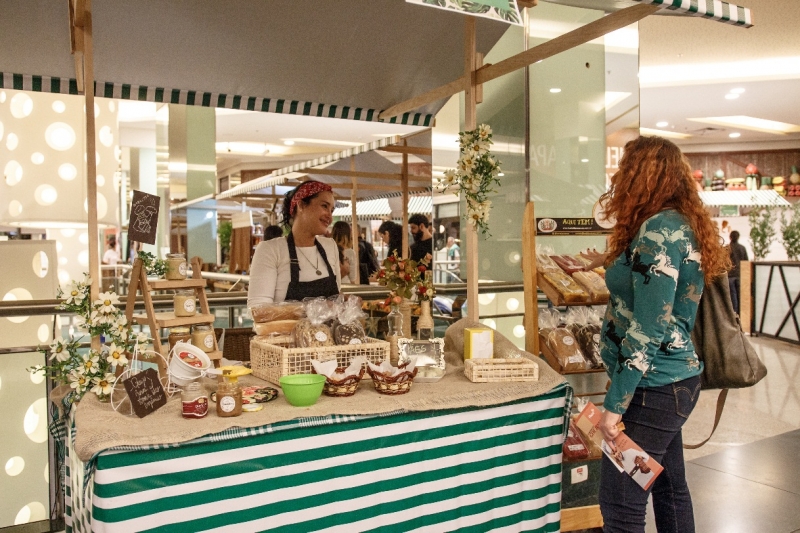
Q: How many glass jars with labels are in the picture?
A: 6